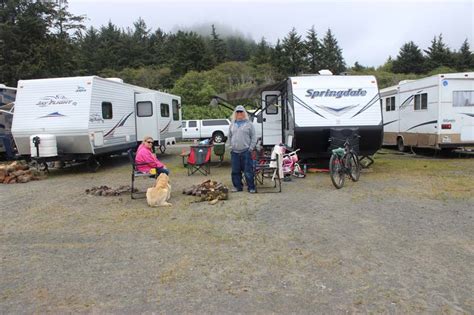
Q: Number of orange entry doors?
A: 0